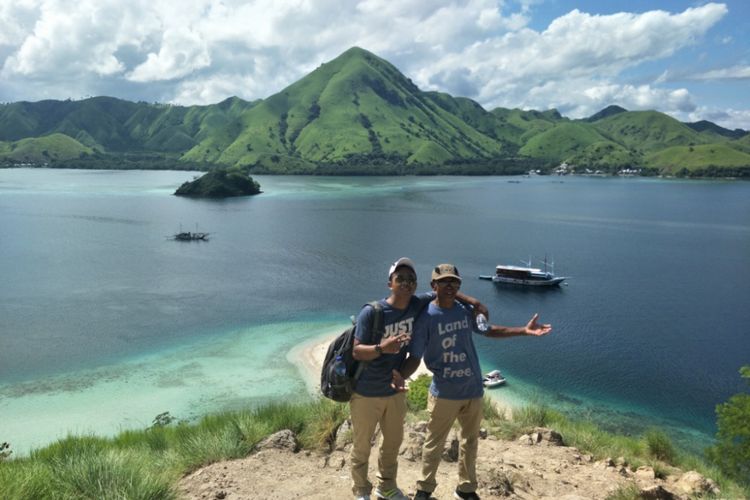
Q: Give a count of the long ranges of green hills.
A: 1